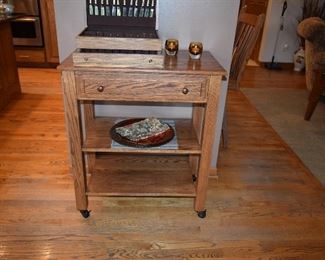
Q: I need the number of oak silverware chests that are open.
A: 1